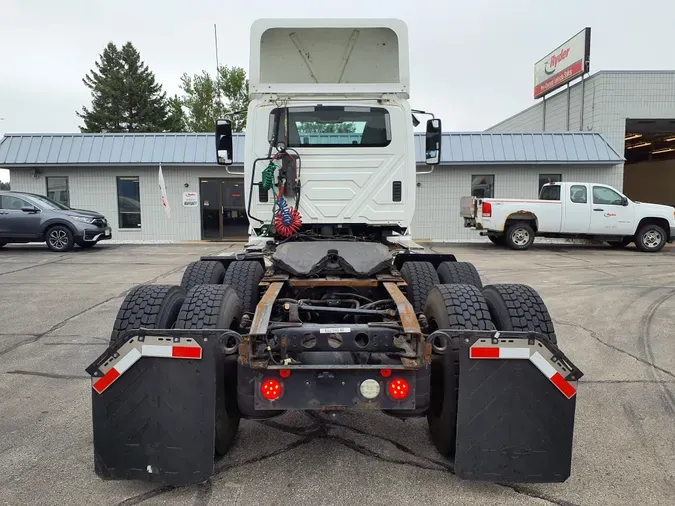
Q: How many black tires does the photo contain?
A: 11